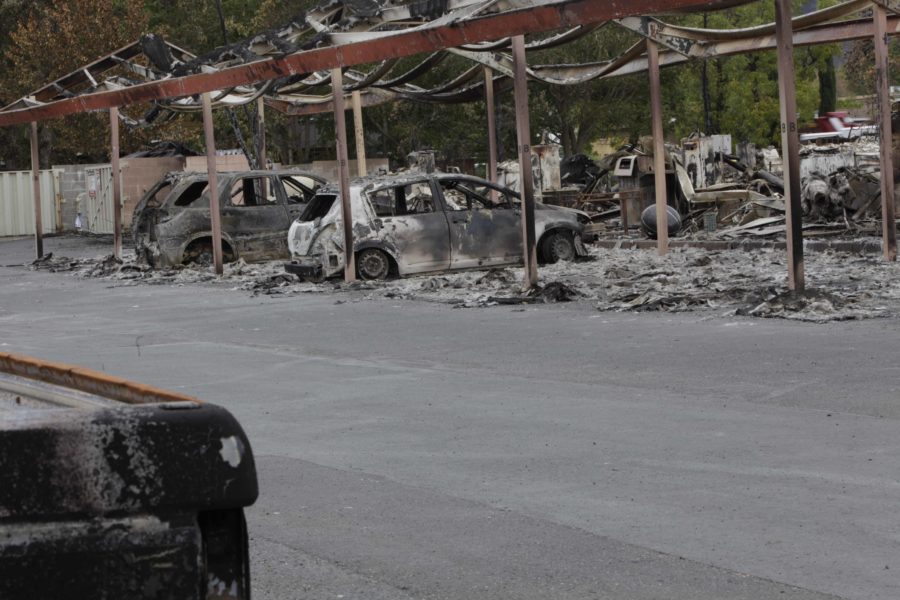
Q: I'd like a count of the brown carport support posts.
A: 11